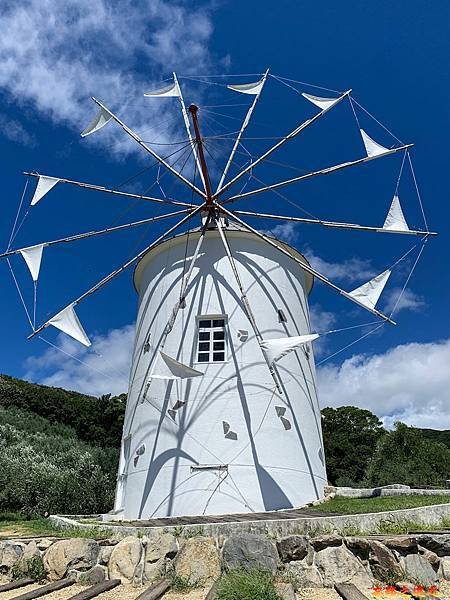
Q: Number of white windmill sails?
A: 12